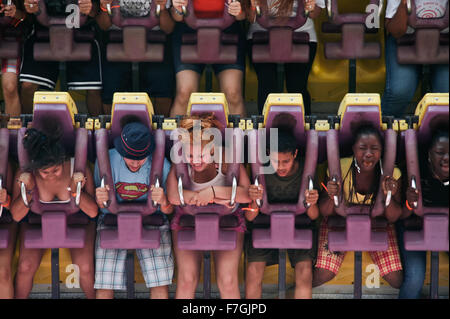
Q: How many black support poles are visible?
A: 12